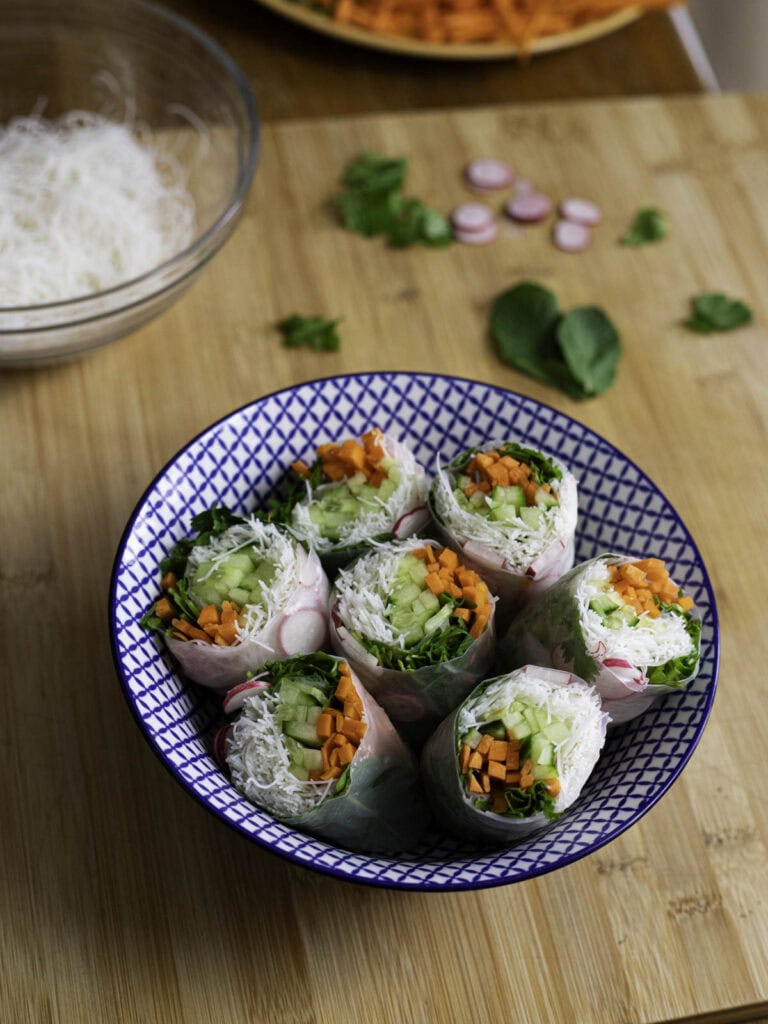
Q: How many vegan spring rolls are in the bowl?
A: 7